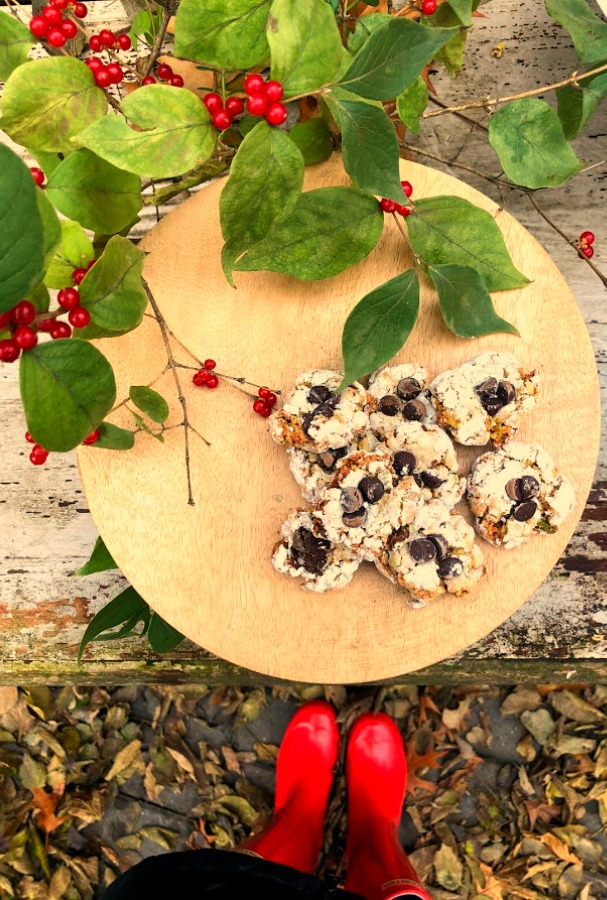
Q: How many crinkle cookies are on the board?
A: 9